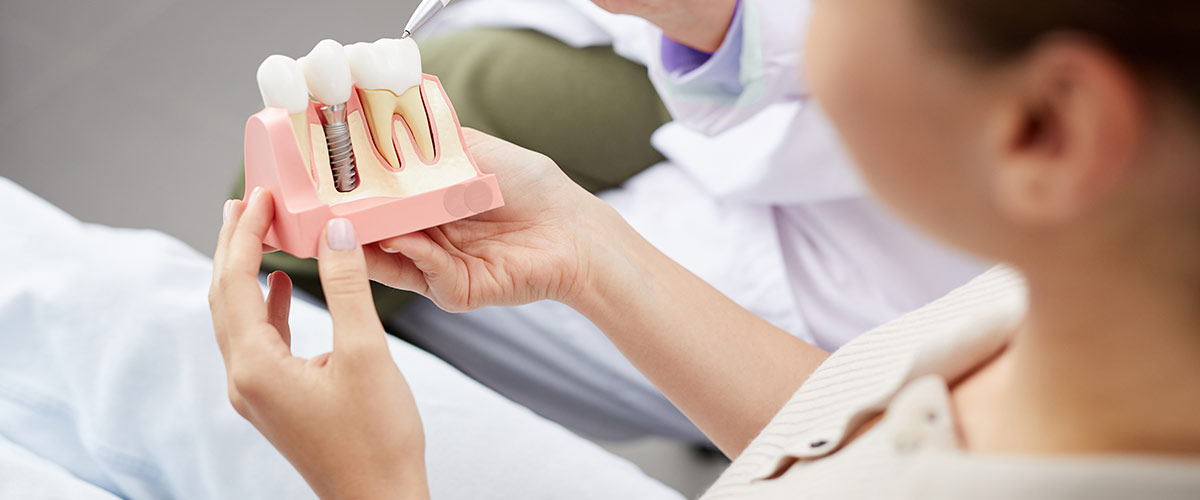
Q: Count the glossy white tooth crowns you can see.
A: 3